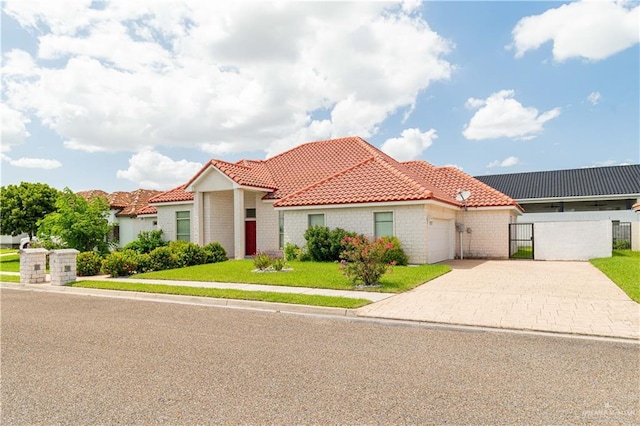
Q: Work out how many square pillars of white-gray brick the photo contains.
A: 2